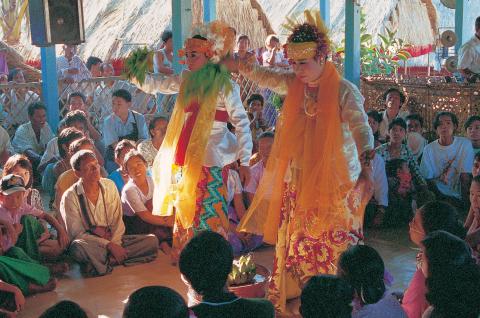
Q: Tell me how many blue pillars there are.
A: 6